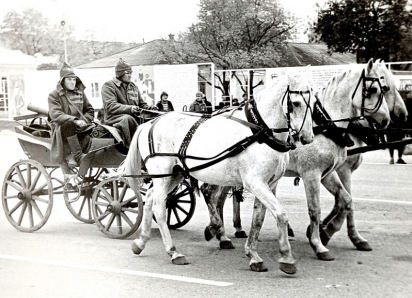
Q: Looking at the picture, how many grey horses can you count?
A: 3